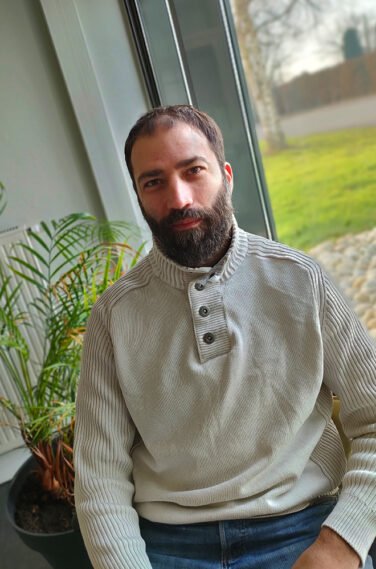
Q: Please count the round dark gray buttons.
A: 3